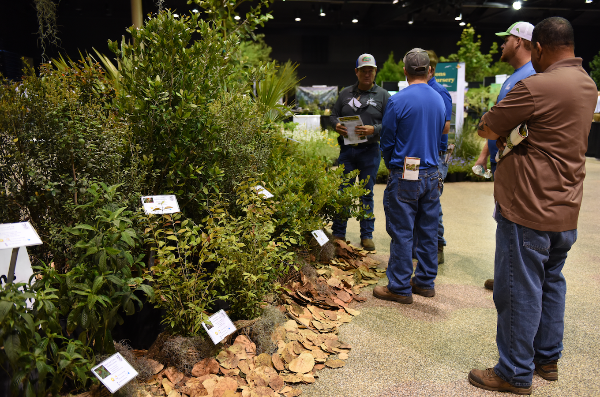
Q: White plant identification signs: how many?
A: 6